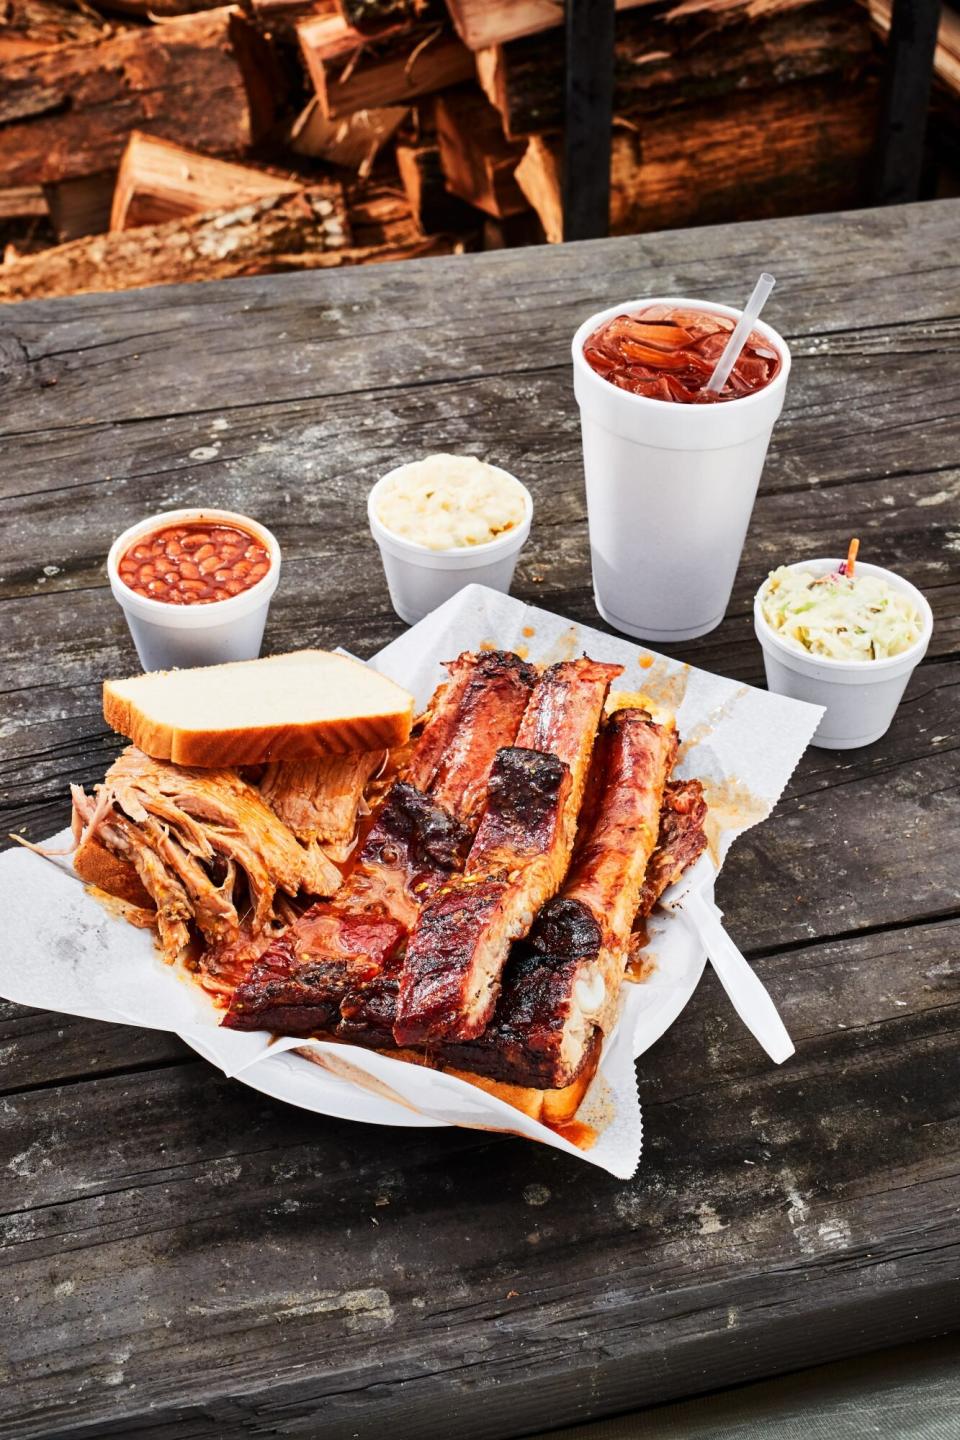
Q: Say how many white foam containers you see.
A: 4